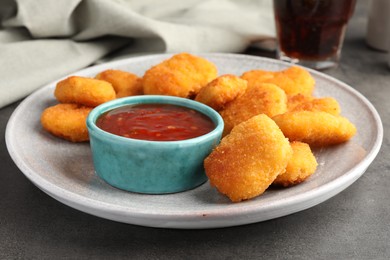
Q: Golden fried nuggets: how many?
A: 11